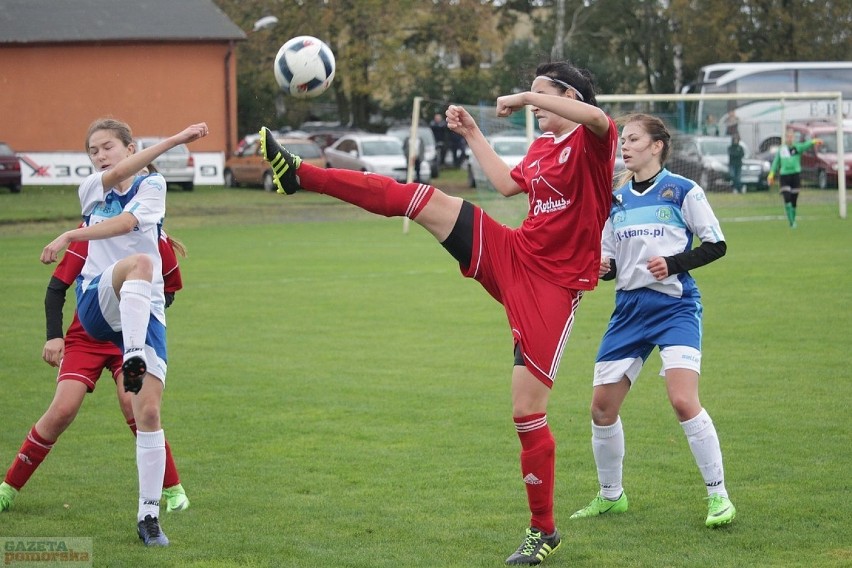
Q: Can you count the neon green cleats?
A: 4